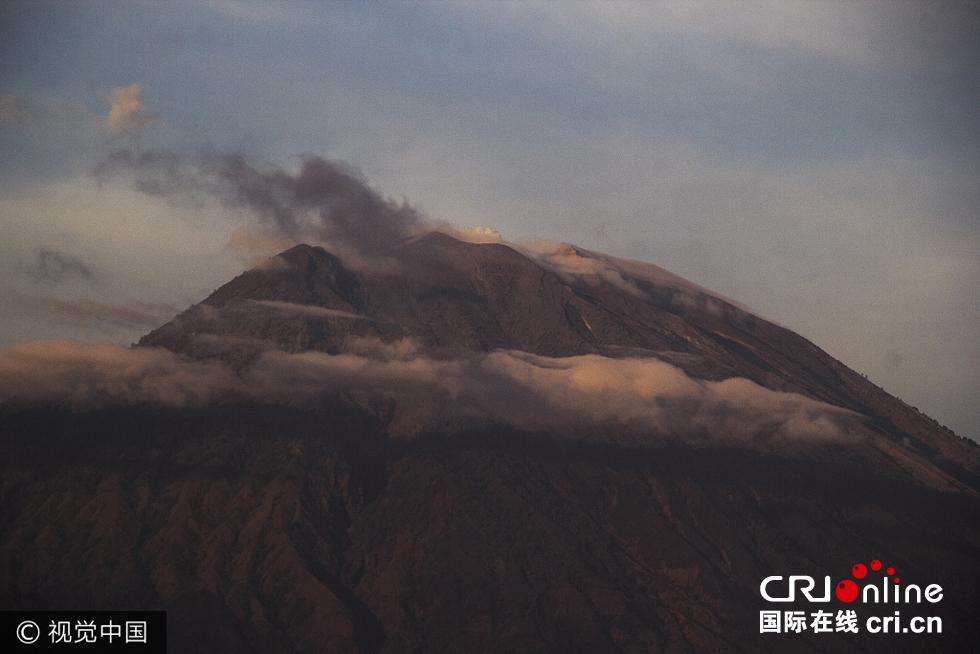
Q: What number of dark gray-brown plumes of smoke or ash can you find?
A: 1